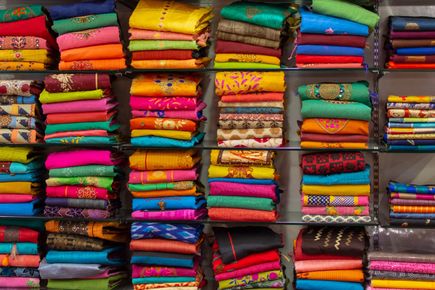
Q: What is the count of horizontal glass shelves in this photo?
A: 3